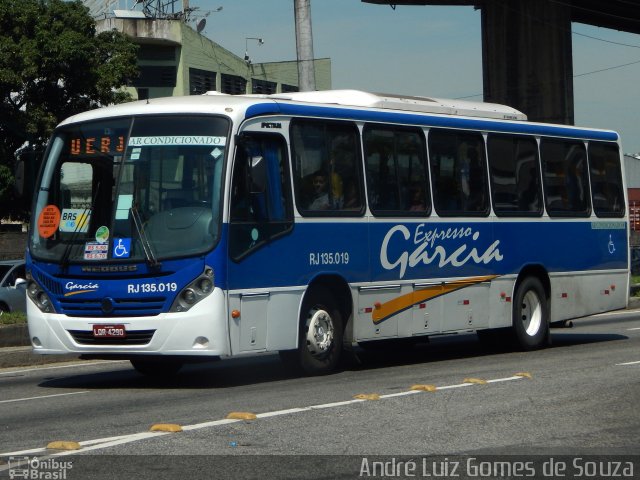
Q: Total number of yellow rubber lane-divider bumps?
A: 7